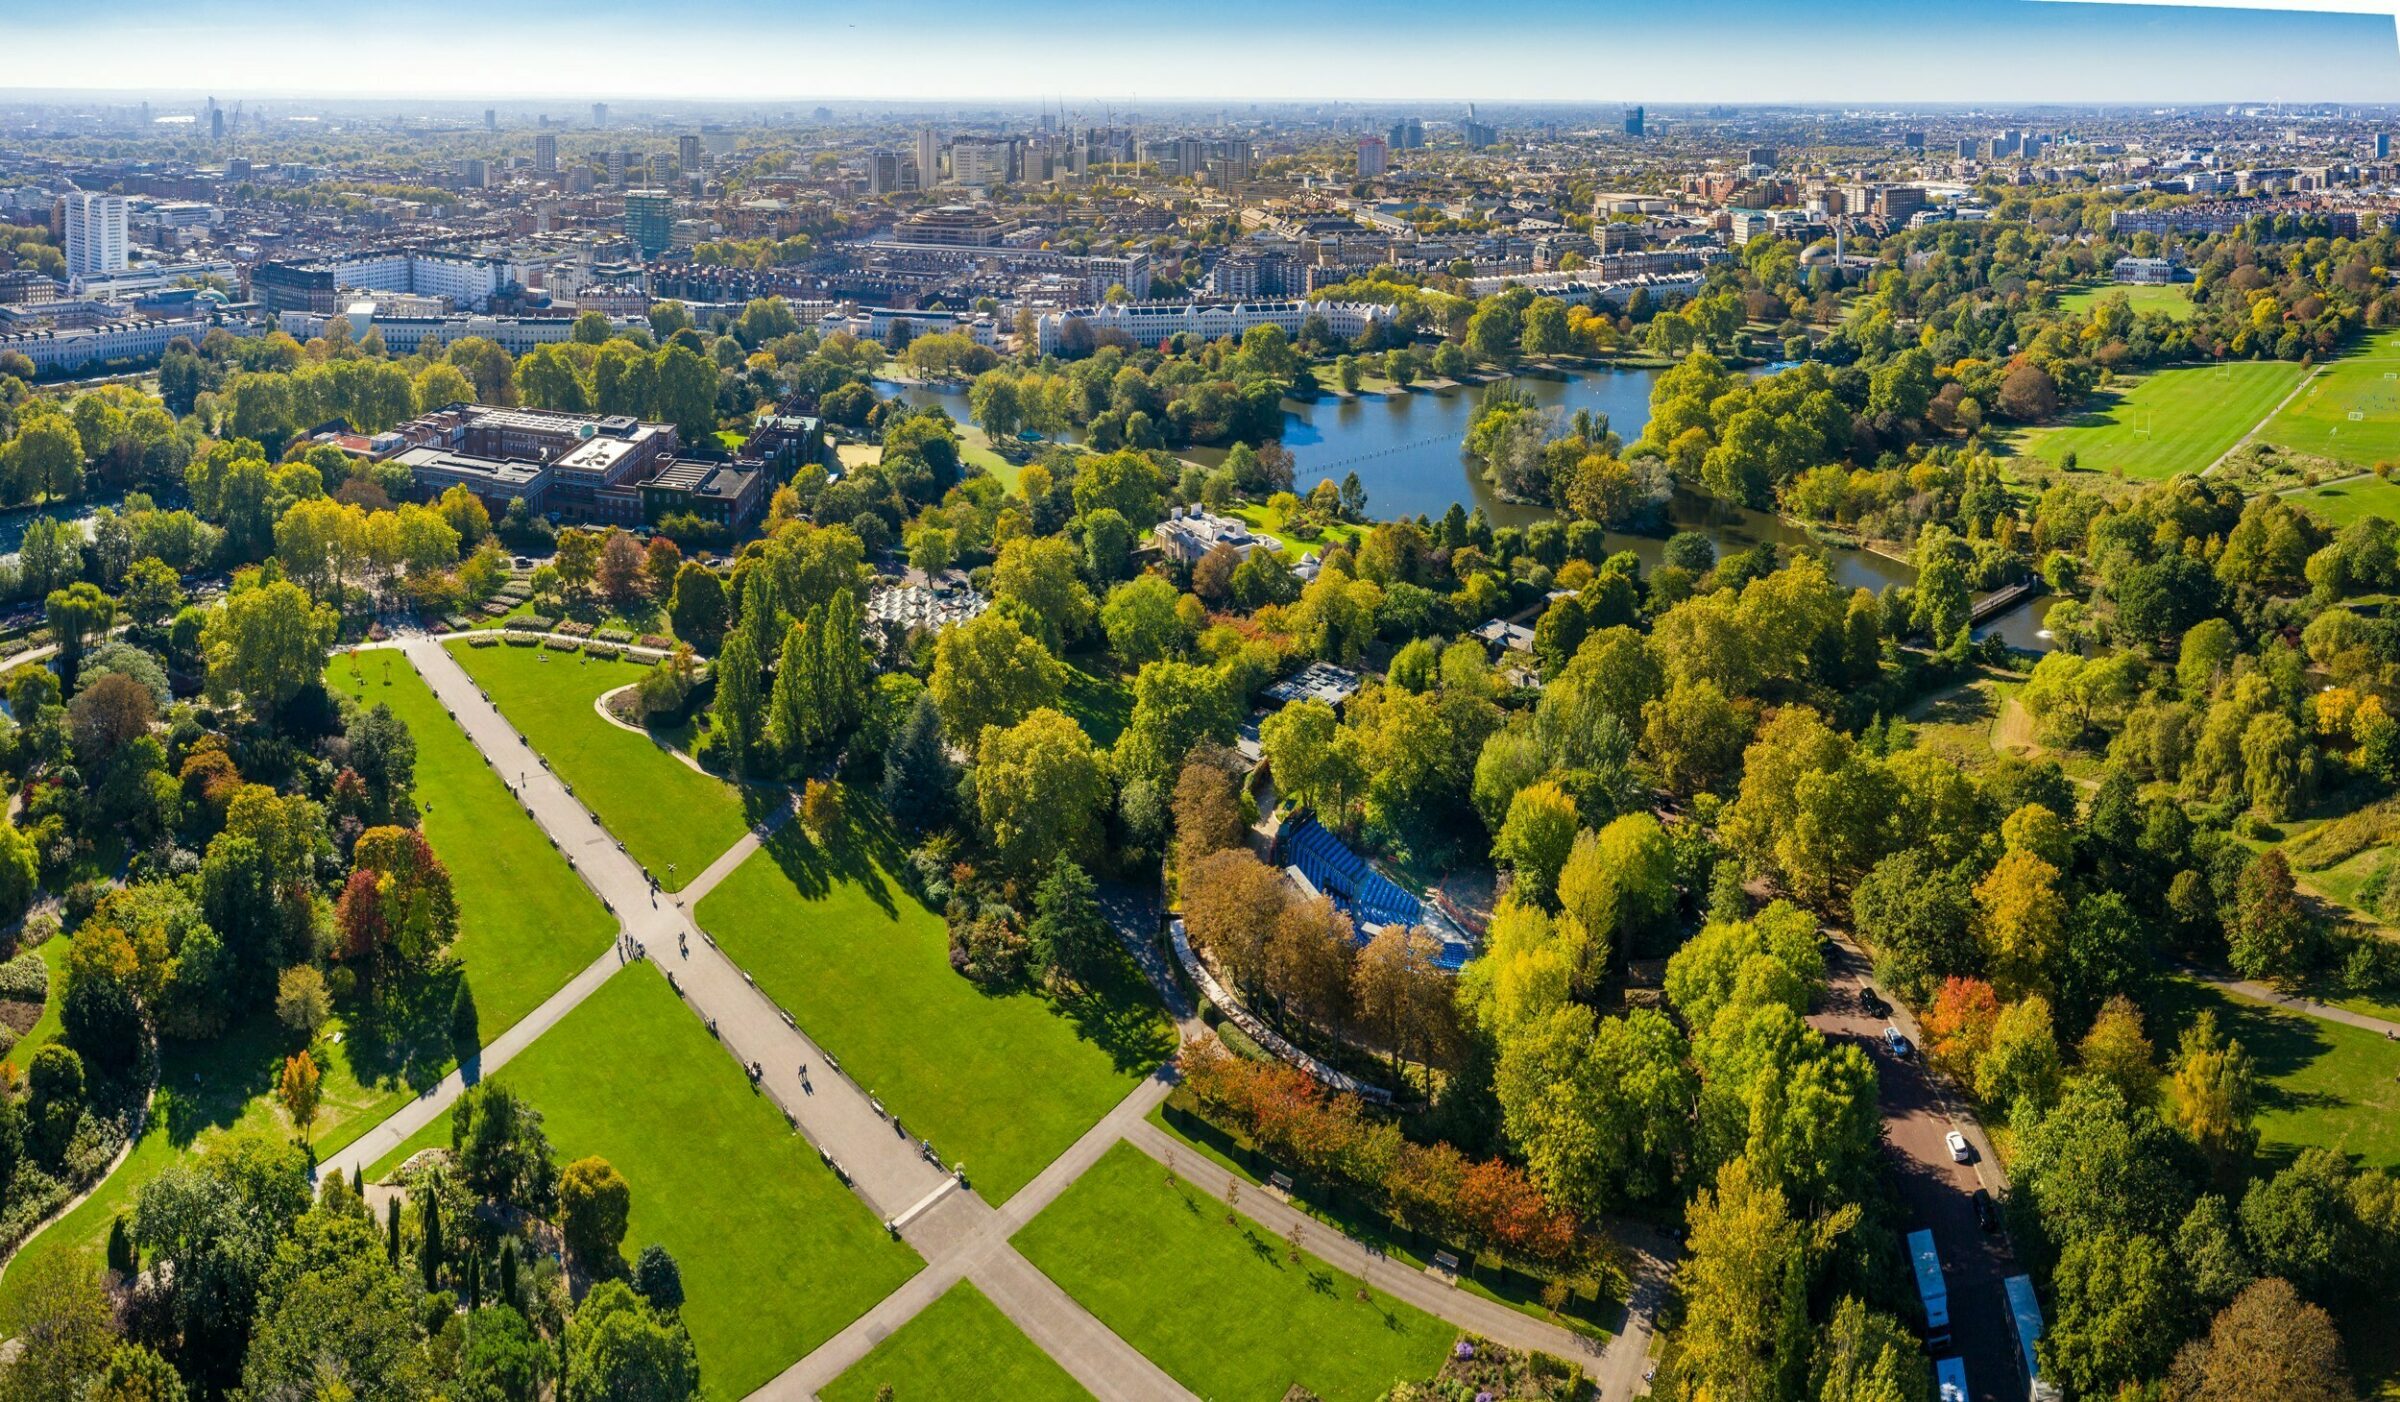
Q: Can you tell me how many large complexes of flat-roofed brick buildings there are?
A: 1